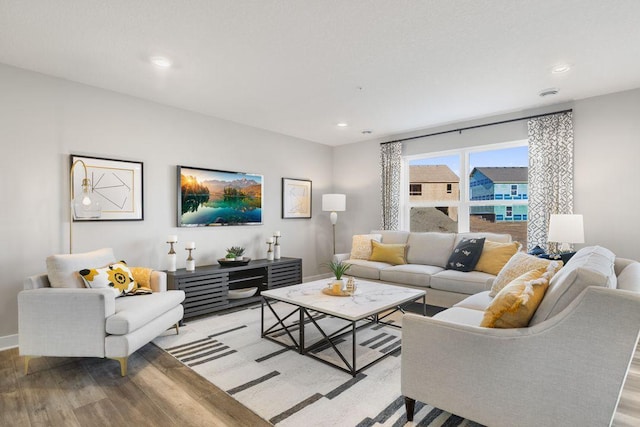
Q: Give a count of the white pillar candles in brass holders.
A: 4